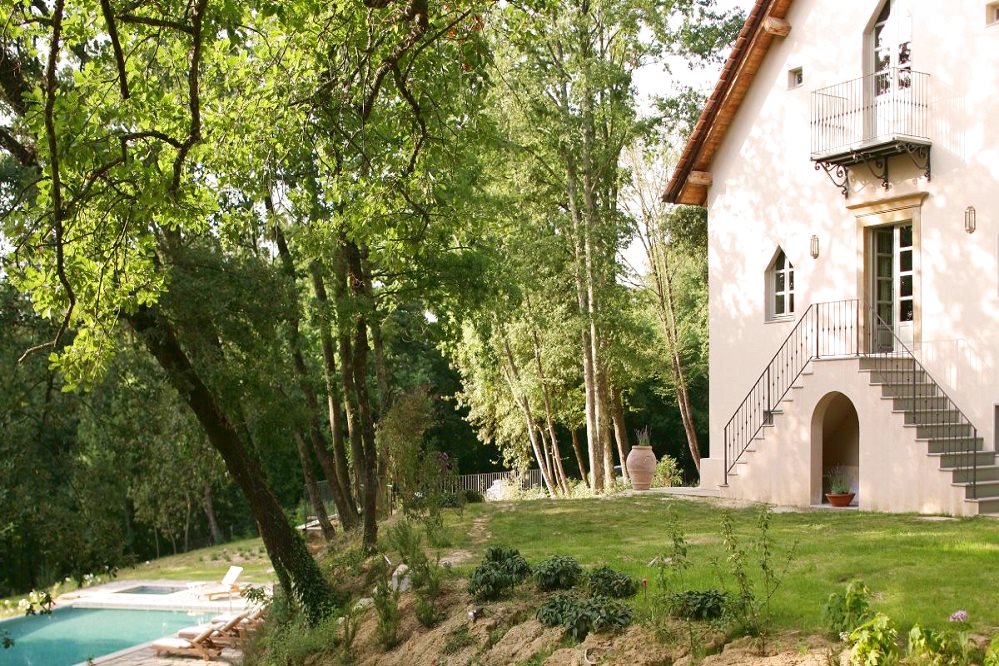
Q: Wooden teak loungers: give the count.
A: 4